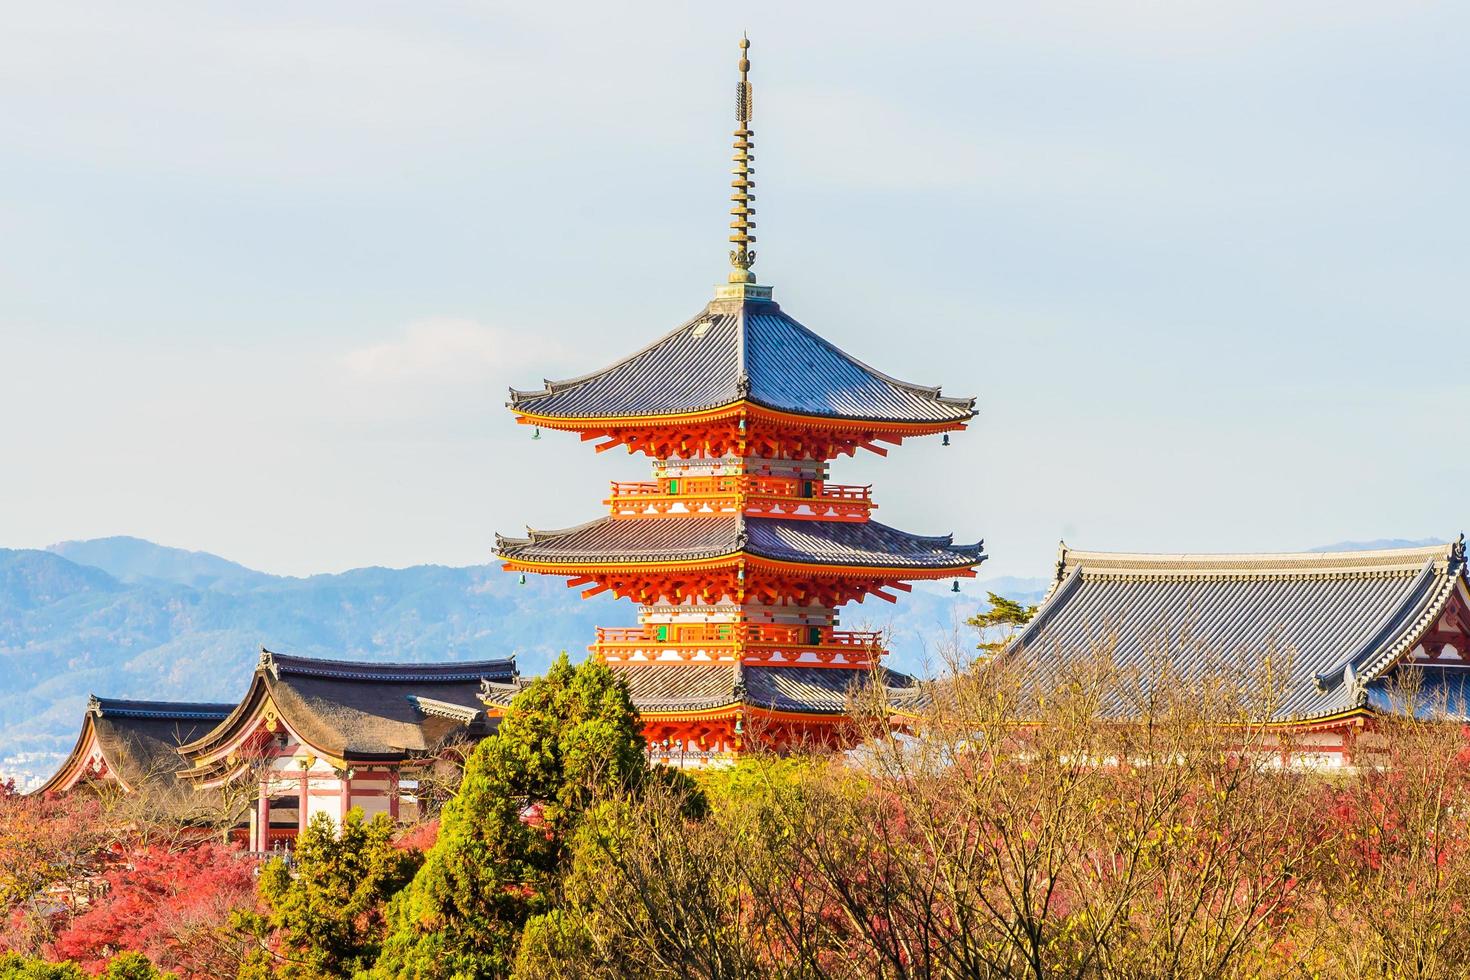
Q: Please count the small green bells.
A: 7